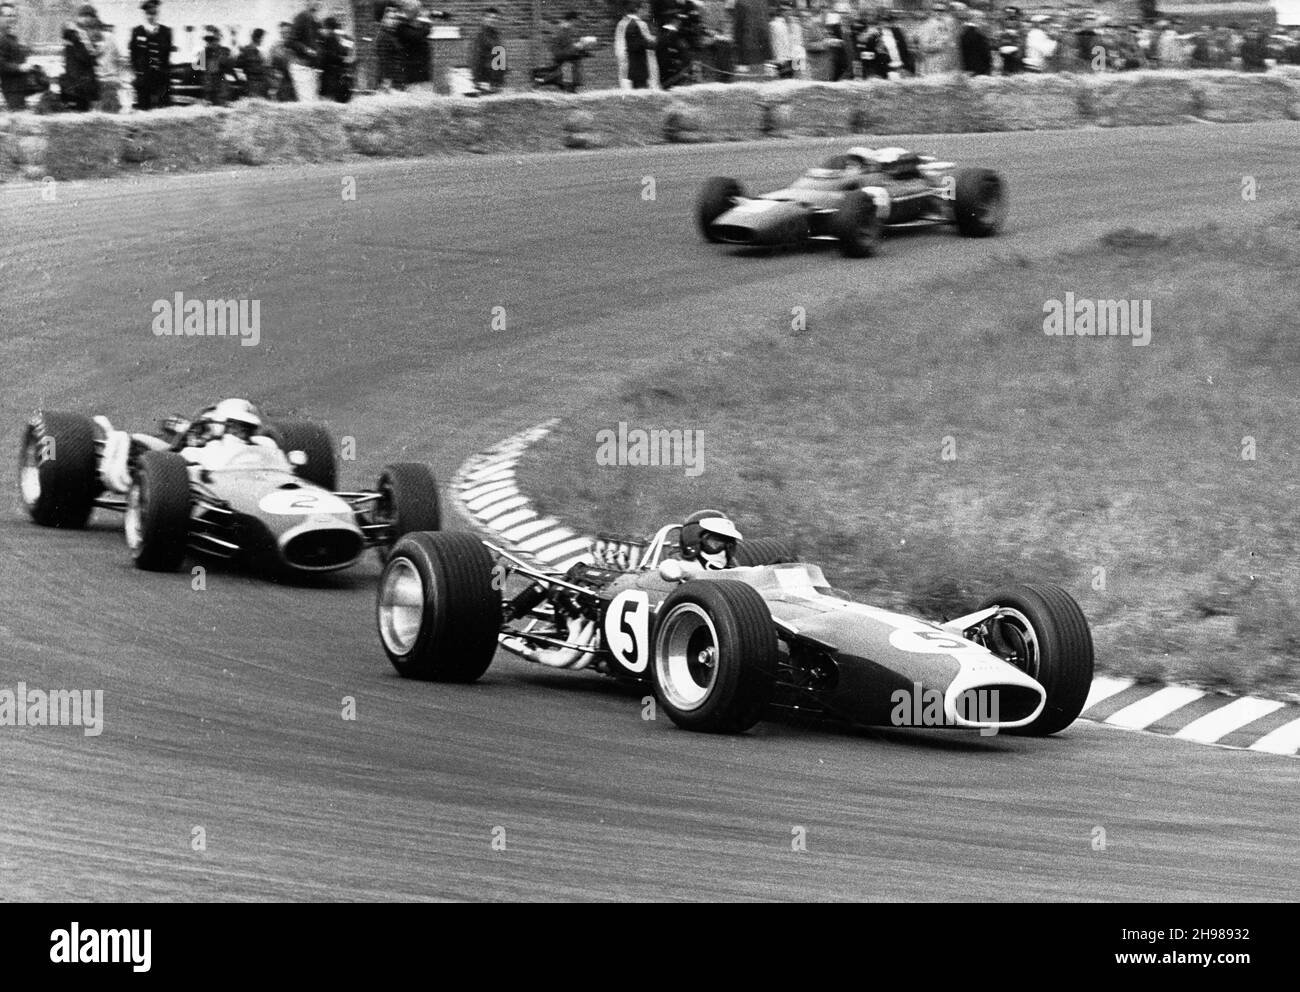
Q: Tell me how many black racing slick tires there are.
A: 11